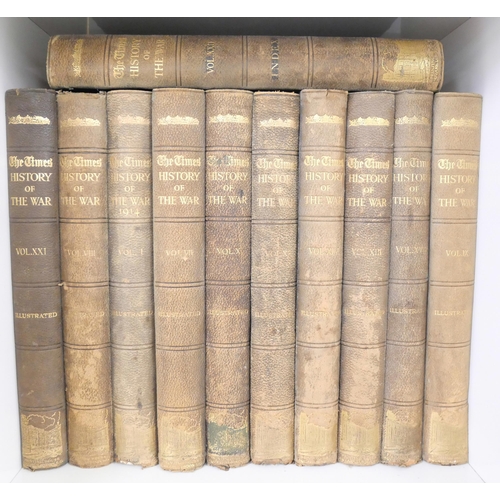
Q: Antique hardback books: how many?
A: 11